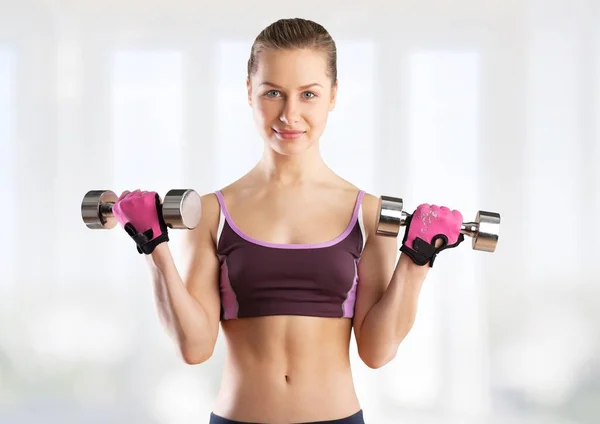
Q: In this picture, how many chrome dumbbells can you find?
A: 2